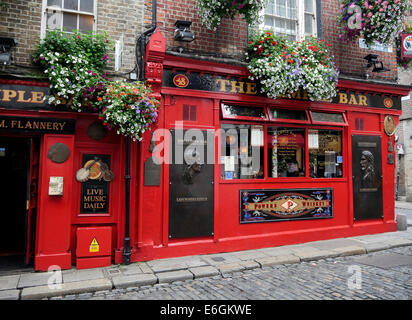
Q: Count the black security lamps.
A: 3